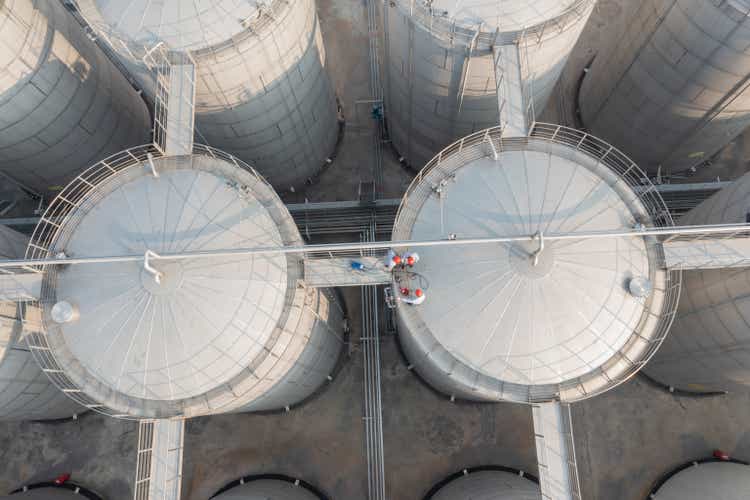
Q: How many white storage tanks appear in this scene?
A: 12